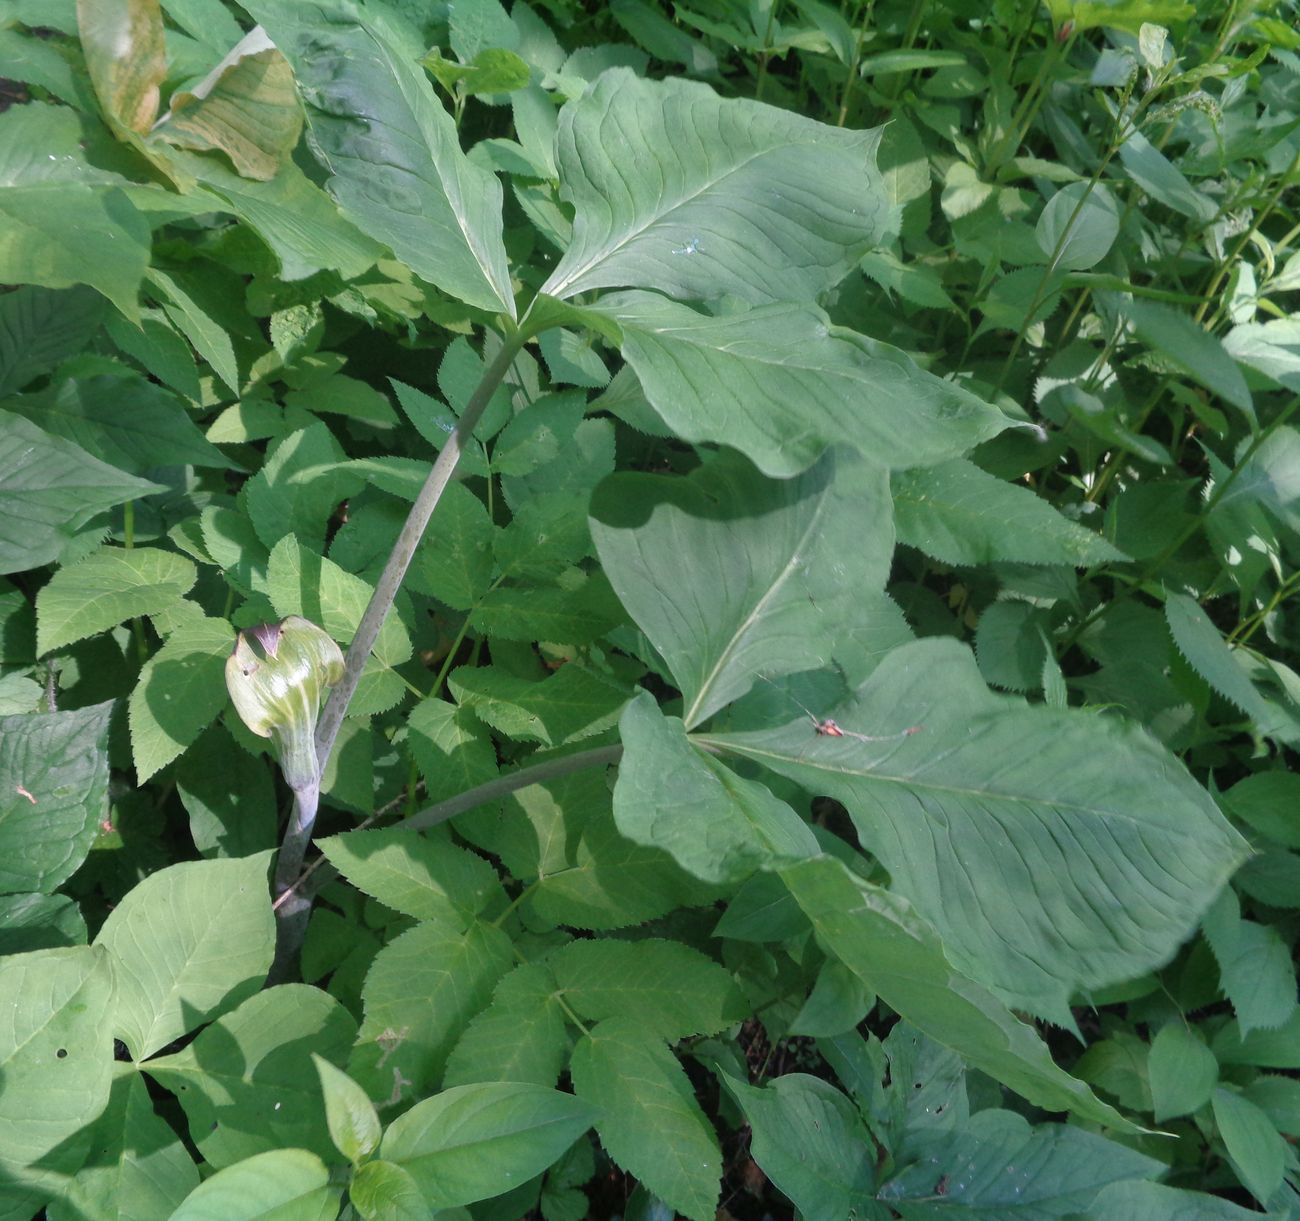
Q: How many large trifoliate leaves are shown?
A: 2